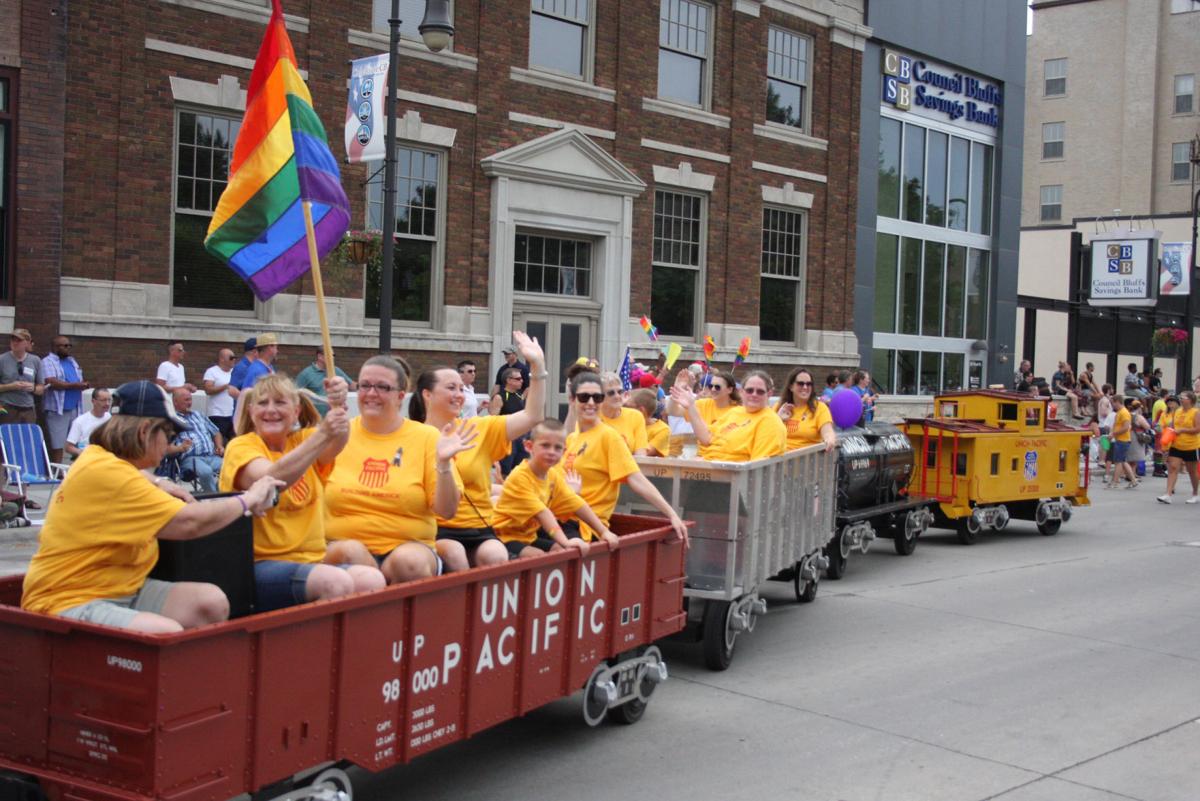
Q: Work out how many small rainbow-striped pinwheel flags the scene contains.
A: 3